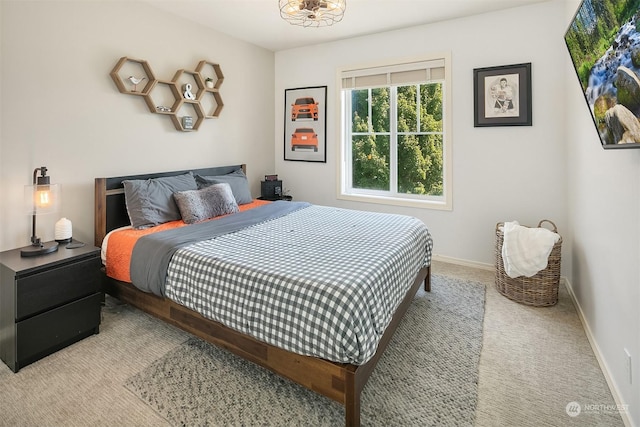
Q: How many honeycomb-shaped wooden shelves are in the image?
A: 6